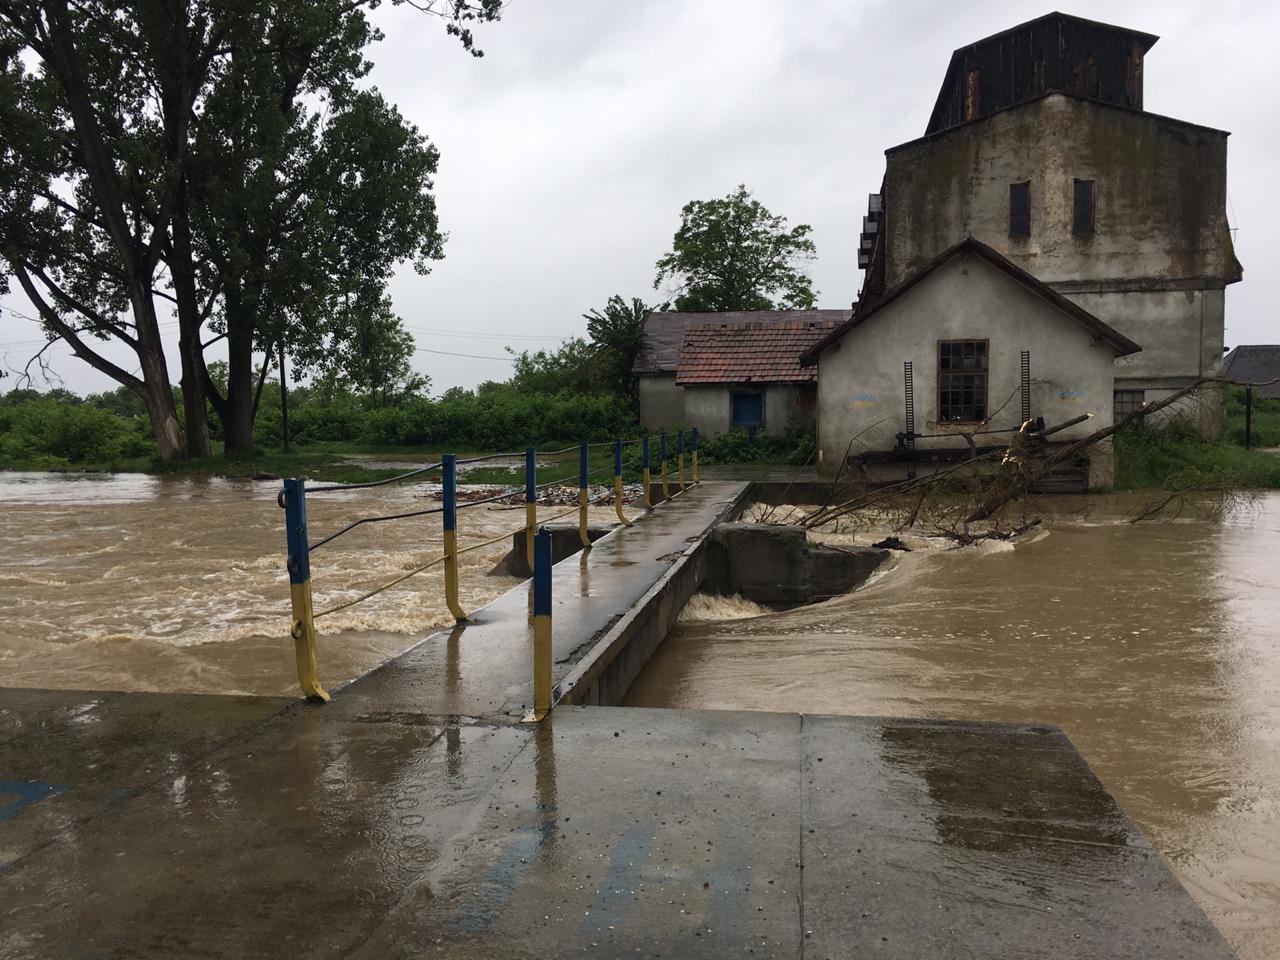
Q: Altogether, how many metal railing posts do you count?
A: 10